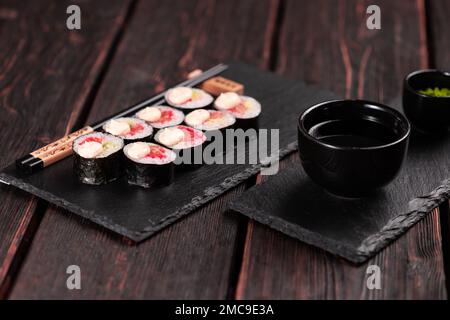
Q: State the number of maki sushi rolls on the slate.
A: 8